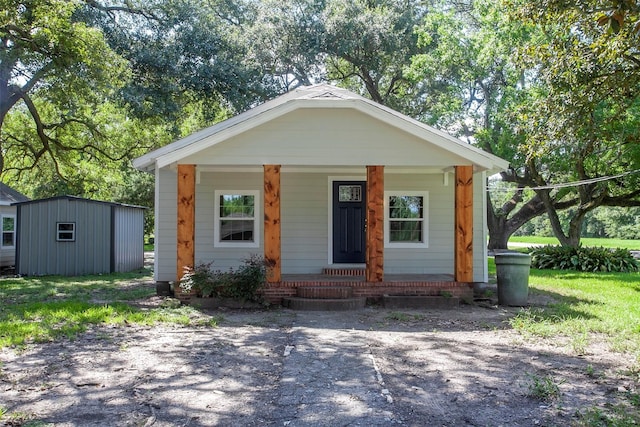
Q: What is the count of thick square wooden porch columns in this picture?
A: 4